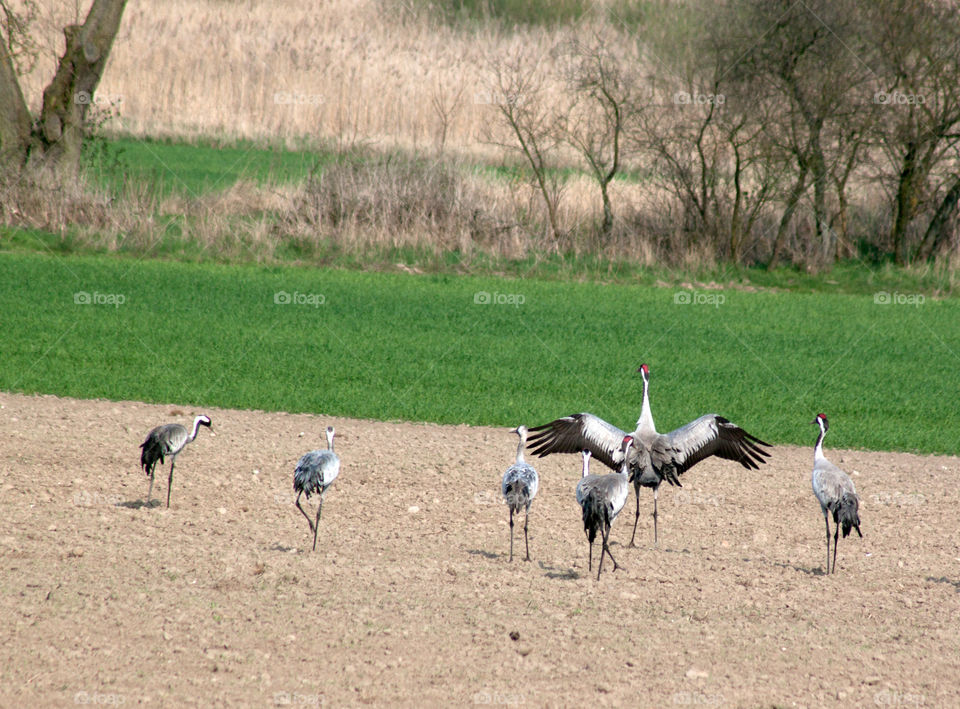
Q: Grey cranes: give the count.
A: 7